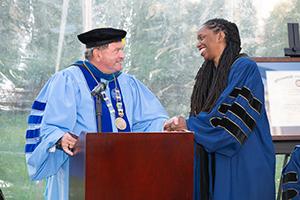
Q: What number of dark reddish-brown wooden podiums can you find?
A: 1